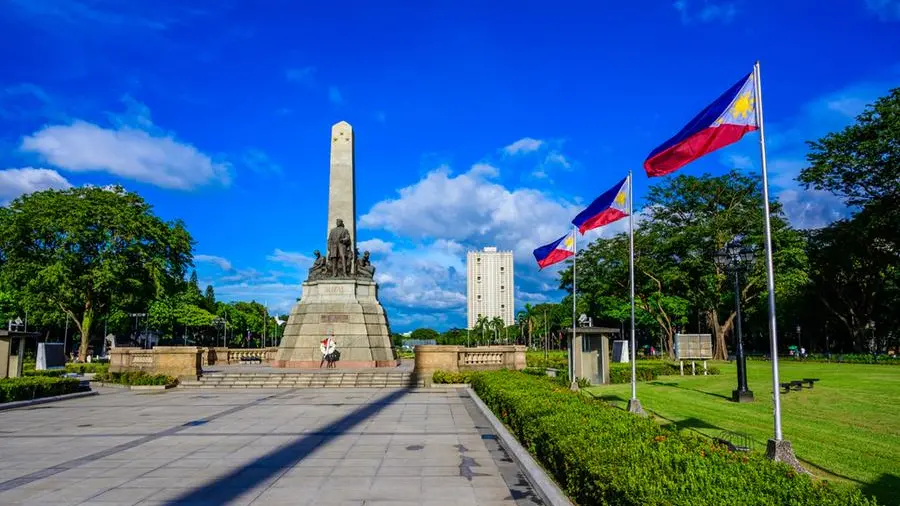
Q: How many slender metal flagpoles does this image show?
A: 3